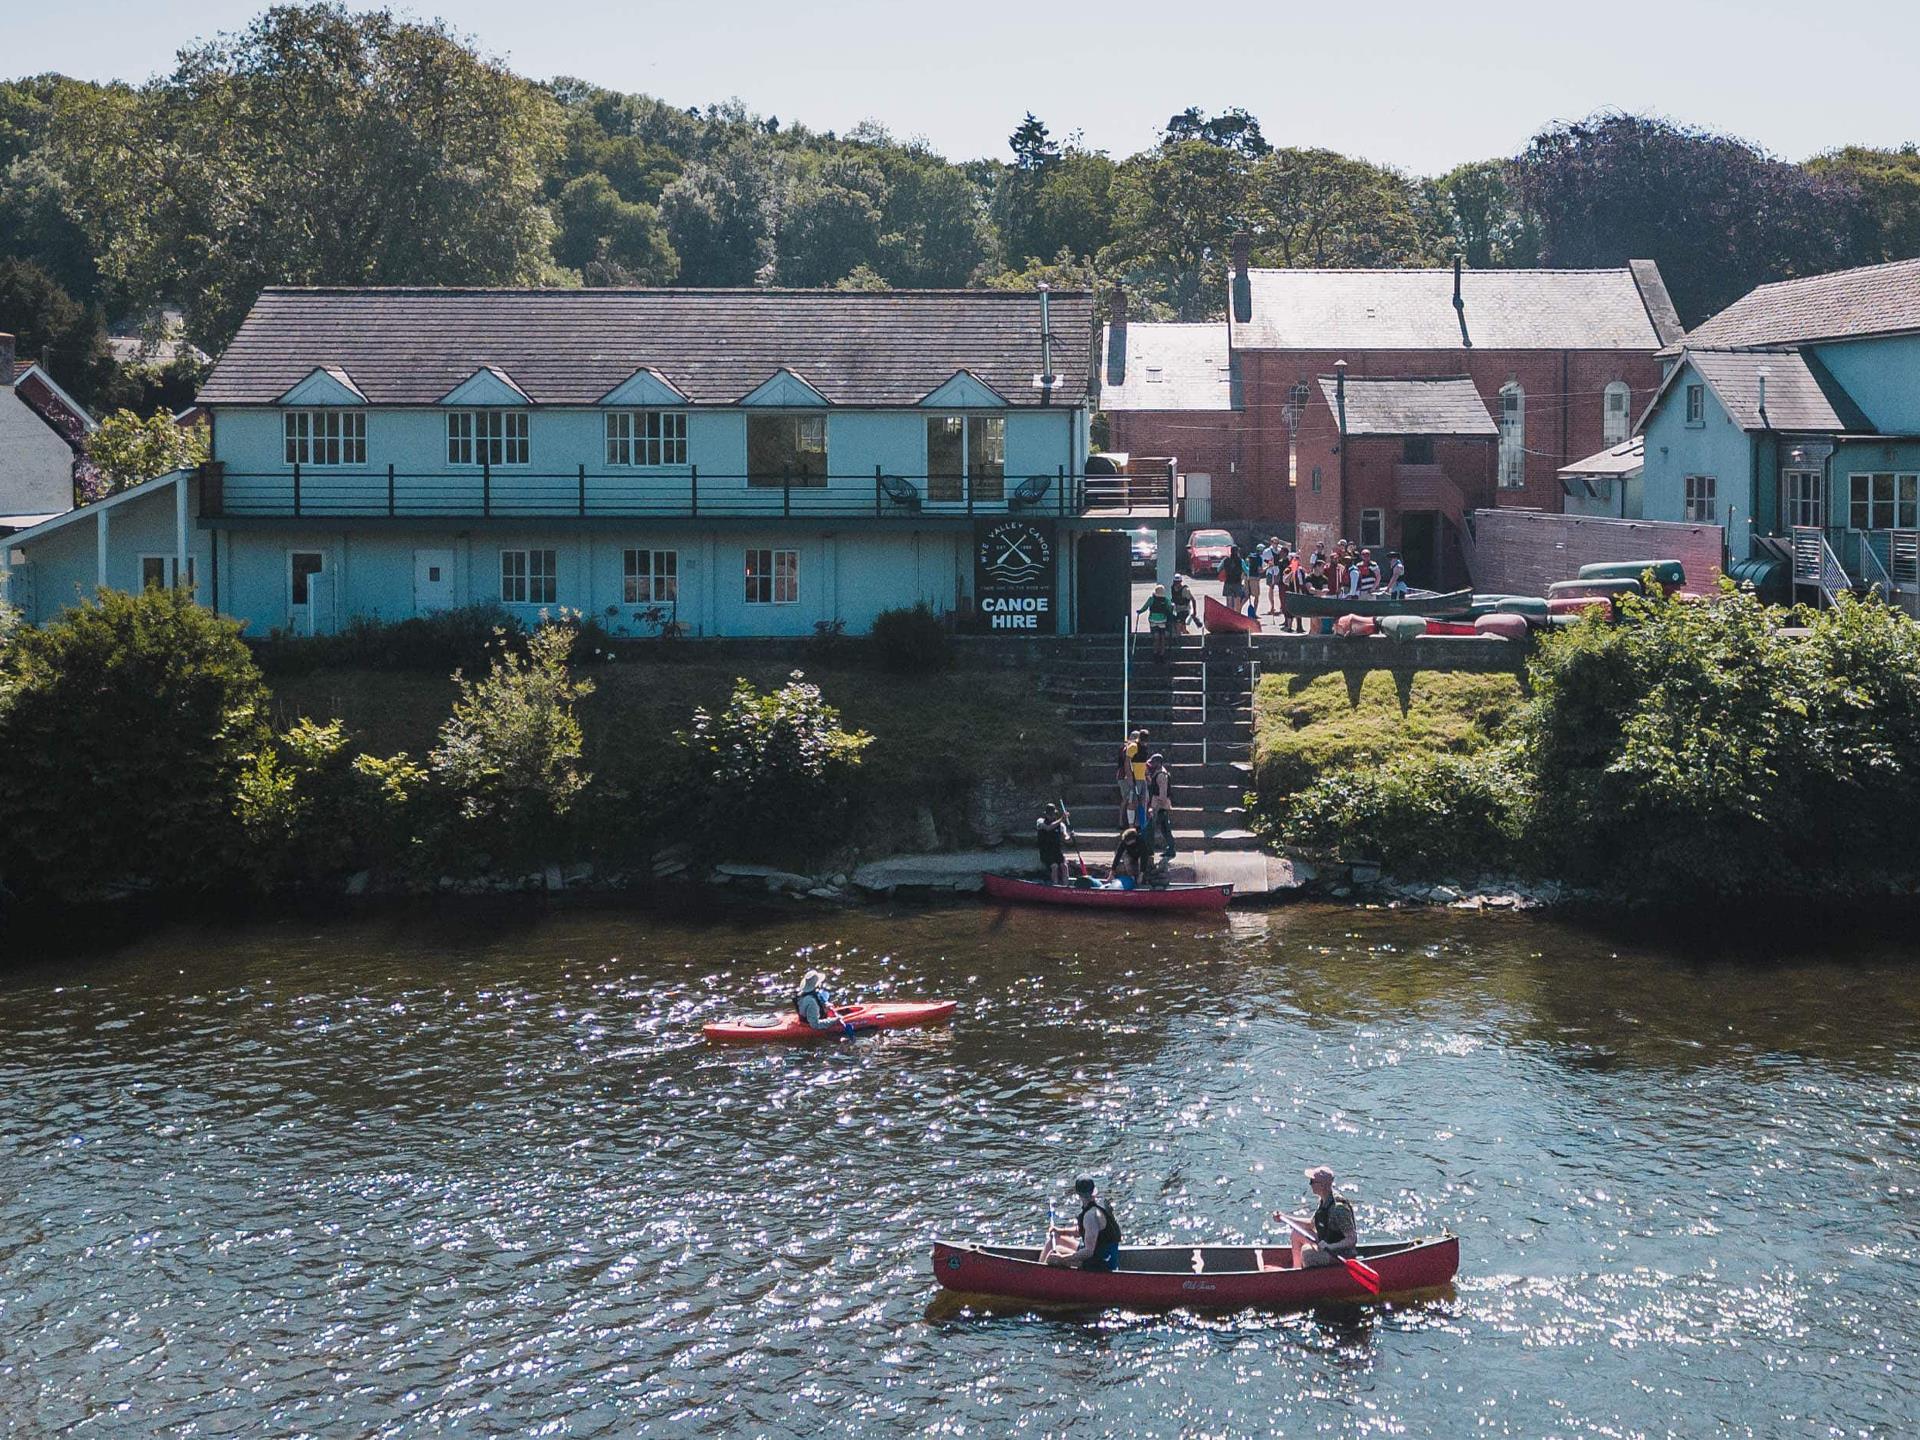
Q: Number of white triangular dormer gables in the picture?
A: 5